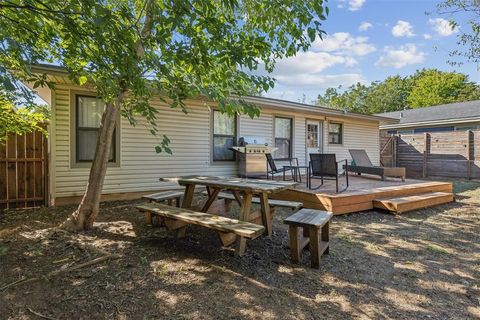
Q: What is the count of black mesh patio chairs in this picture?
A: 2